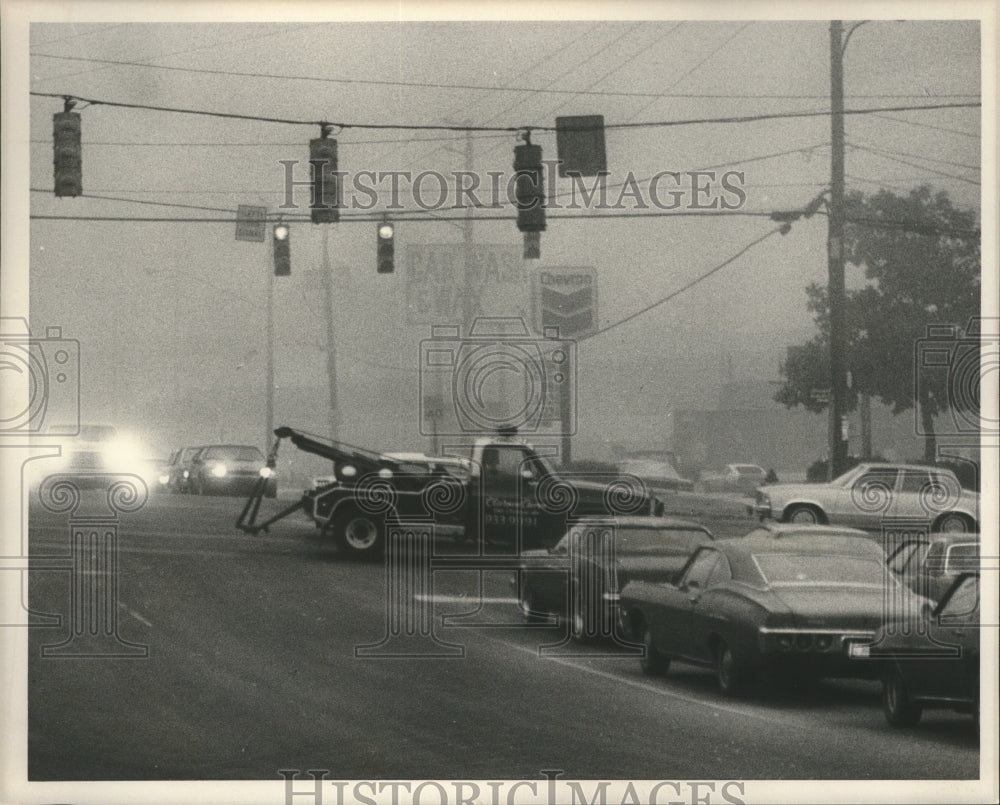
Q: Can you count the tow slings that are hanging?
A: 1